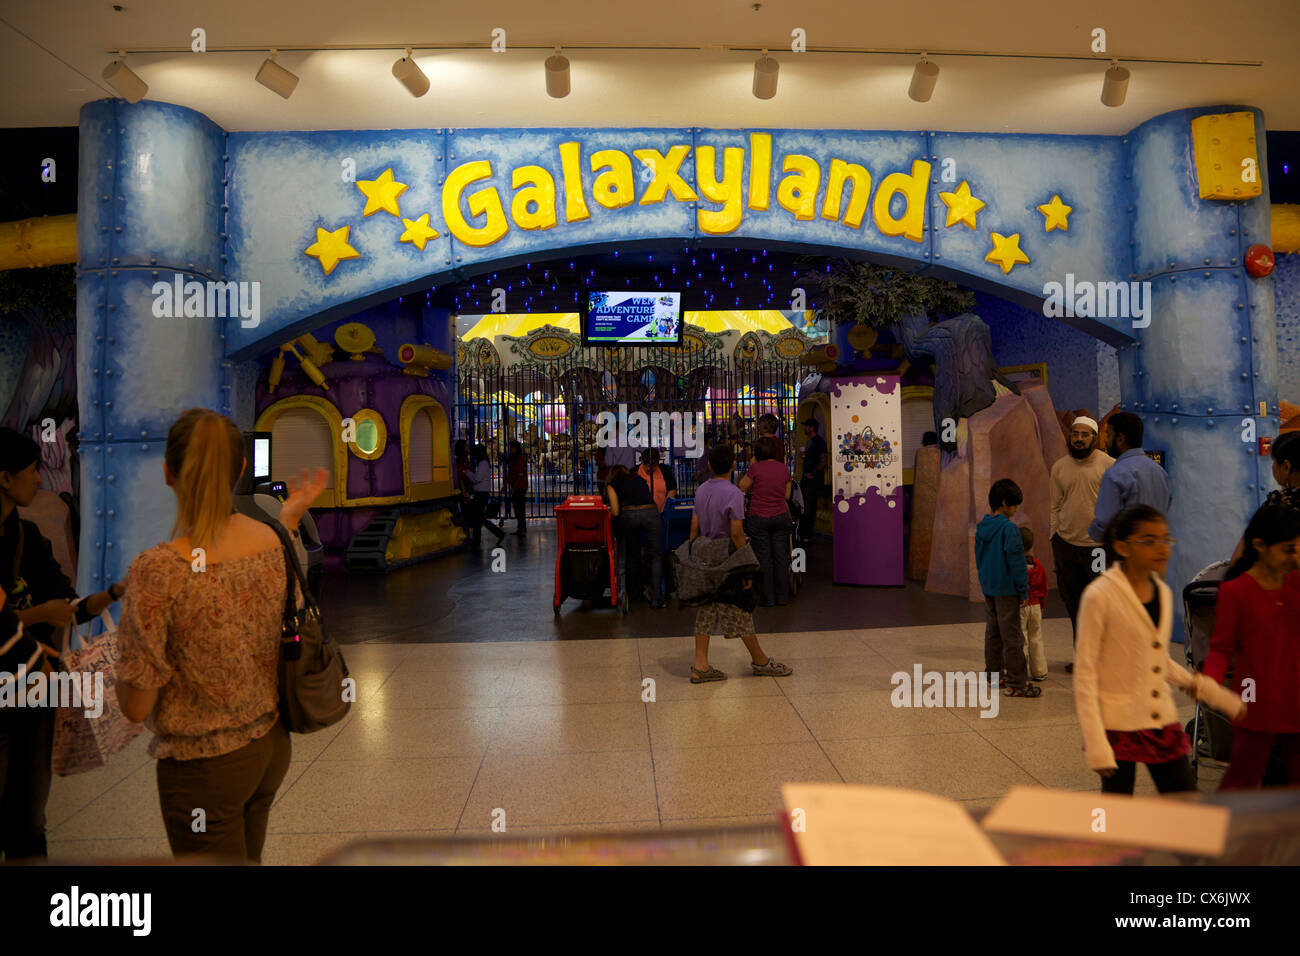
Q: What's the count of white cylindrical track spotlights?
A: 7